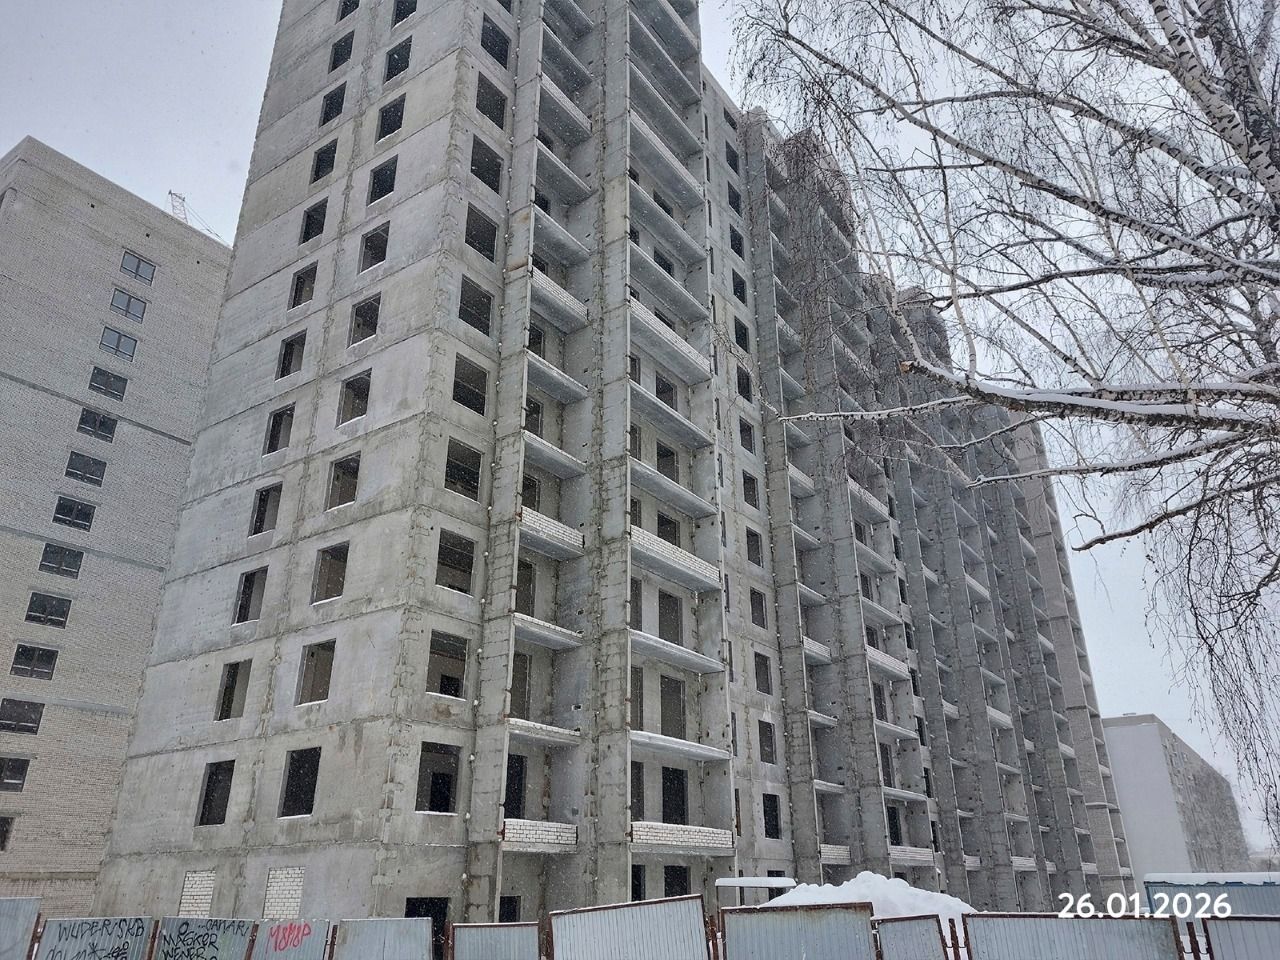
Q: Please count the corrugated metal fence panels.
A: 11